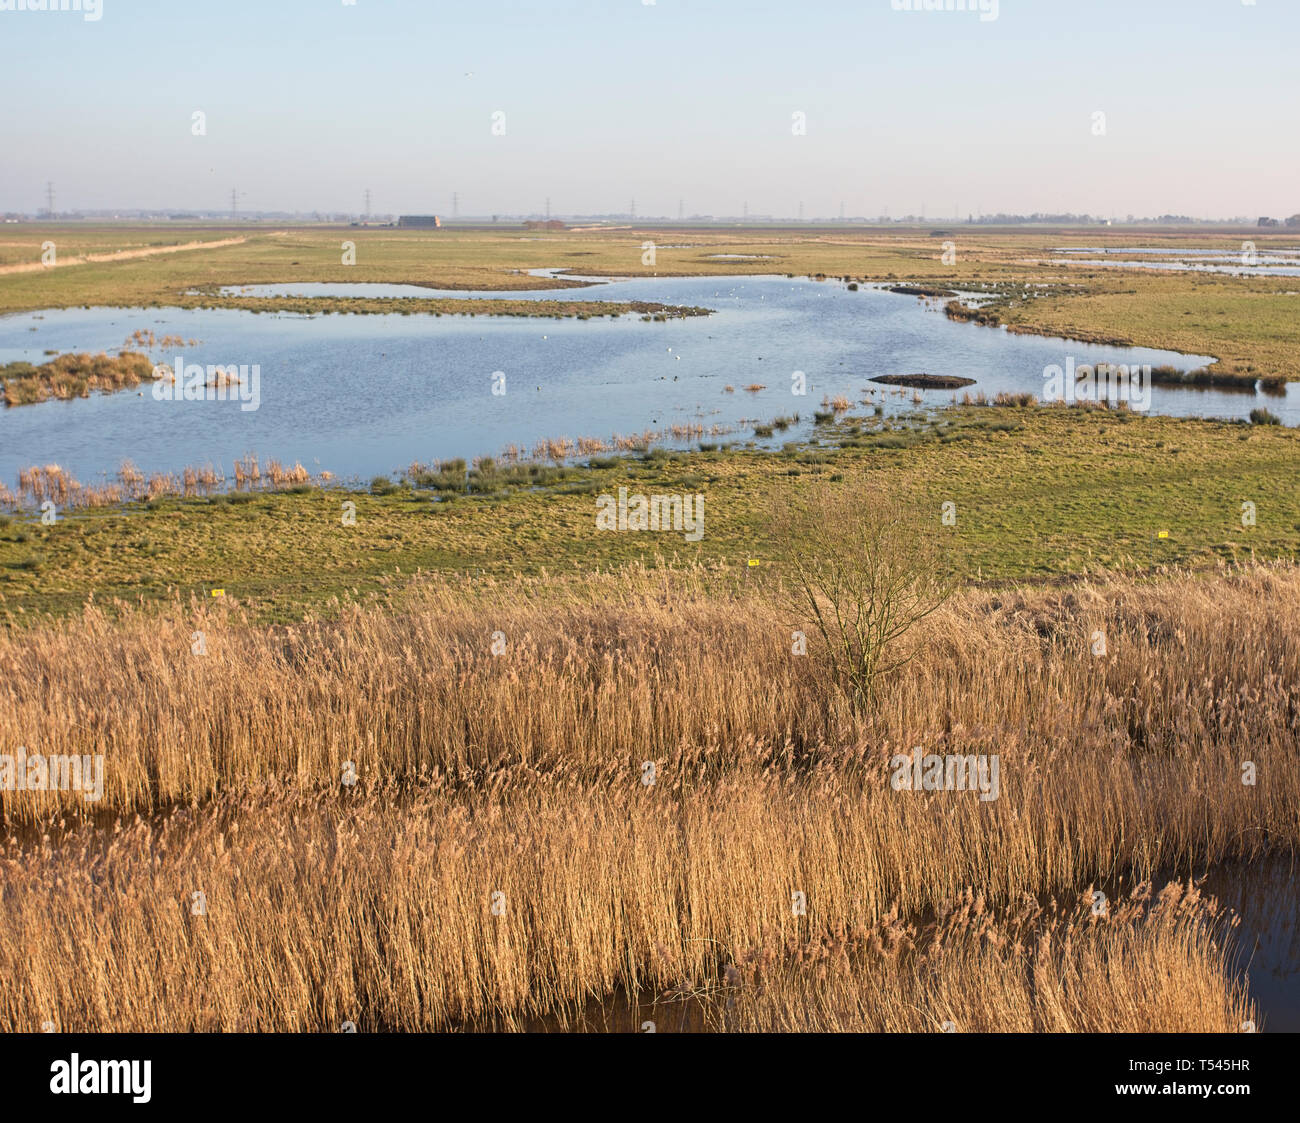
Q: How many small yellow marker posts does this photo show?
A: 3